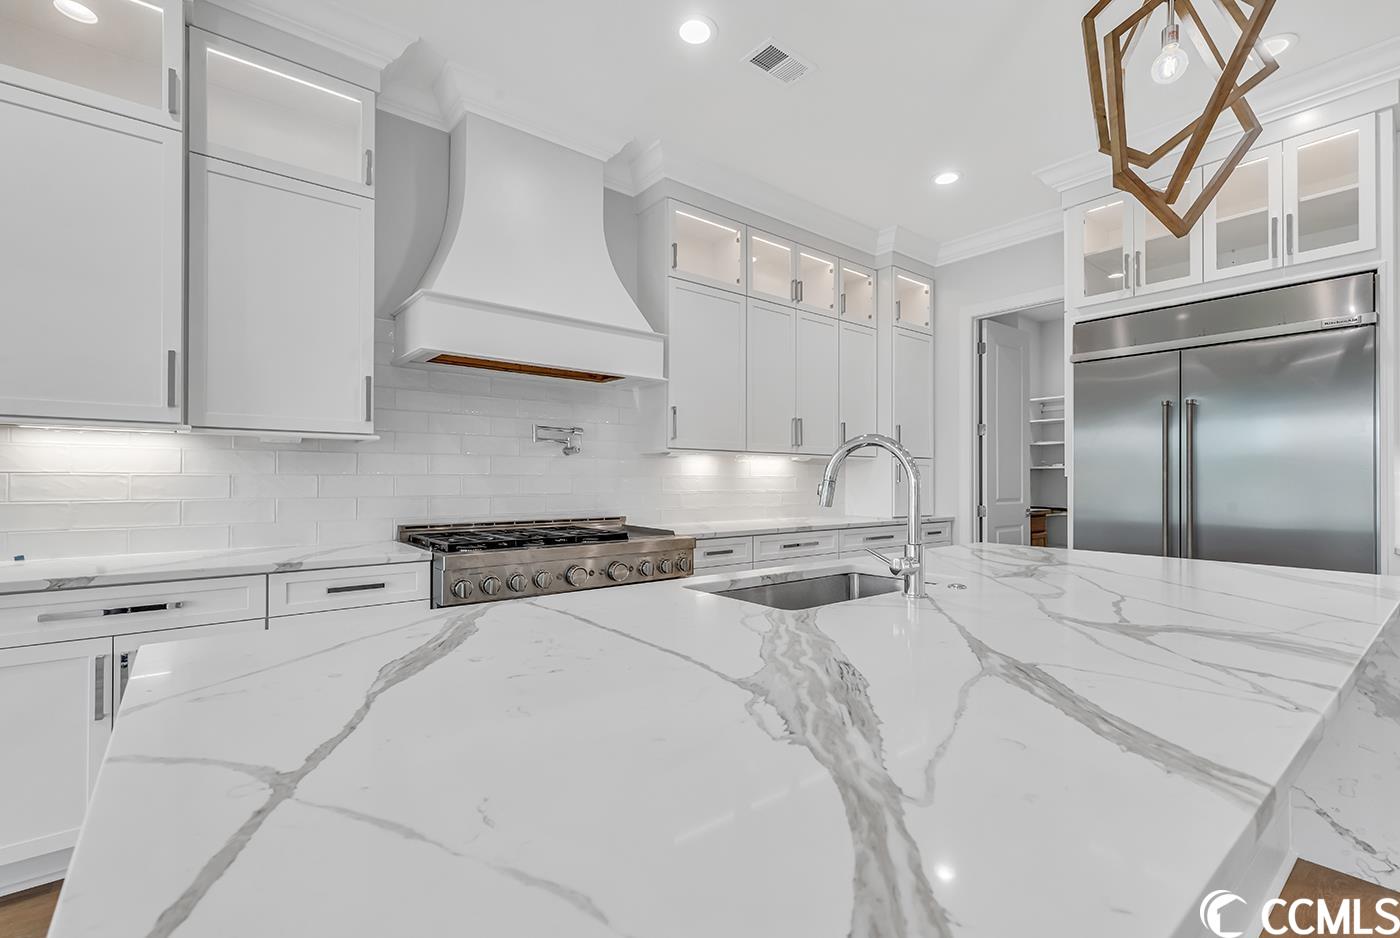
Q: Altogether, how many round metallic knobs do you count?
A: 9